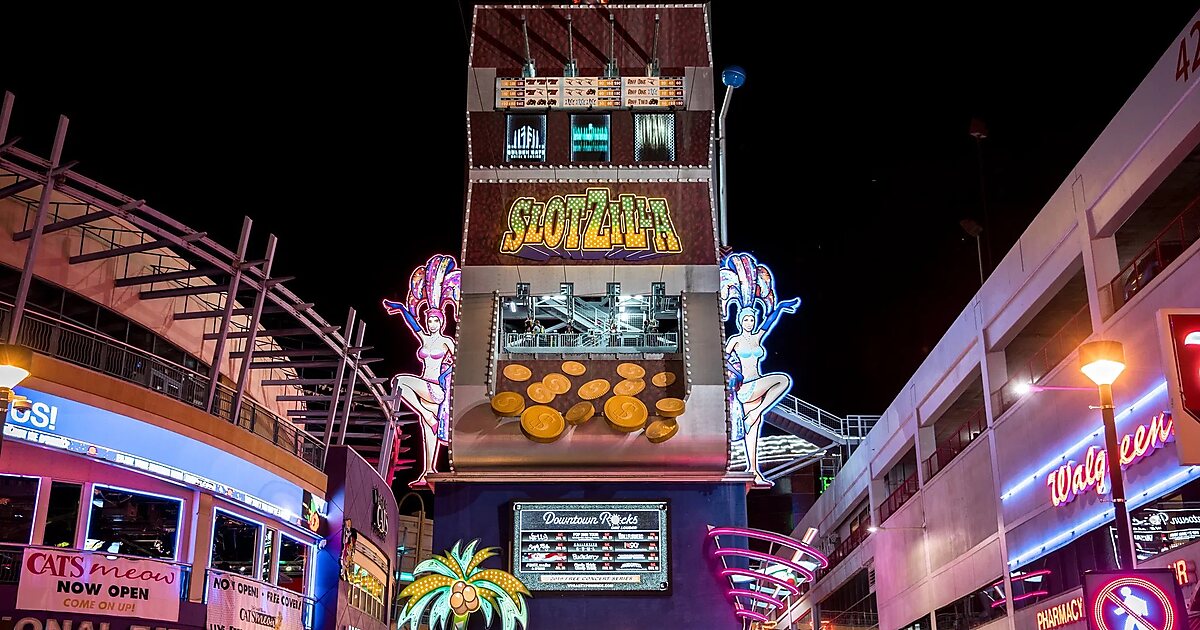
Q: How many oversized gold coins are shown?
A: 14